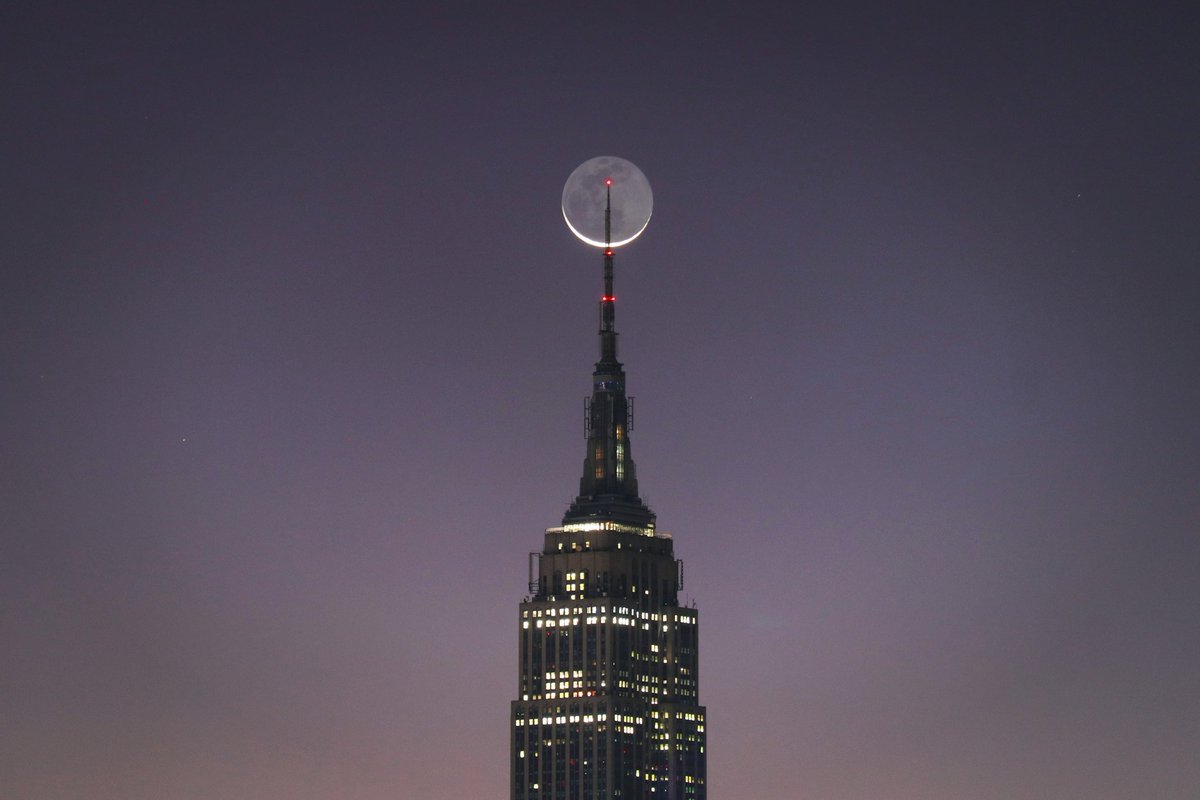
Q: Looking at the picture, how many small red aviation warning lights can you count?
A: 4